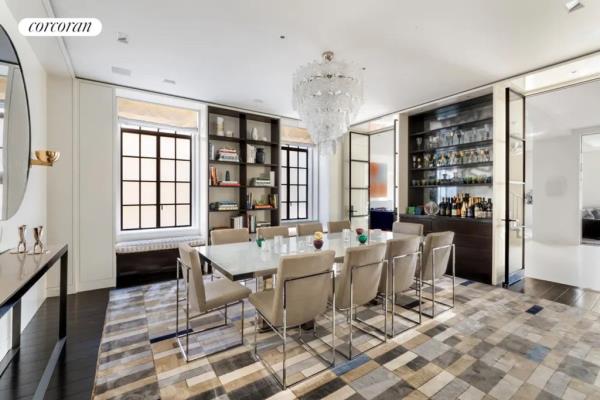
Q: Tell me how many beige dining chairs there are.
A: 10